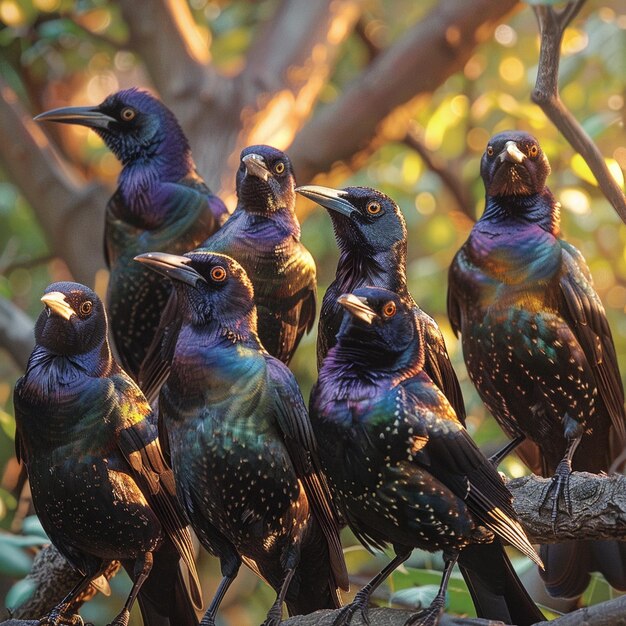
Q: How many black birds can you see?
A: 7